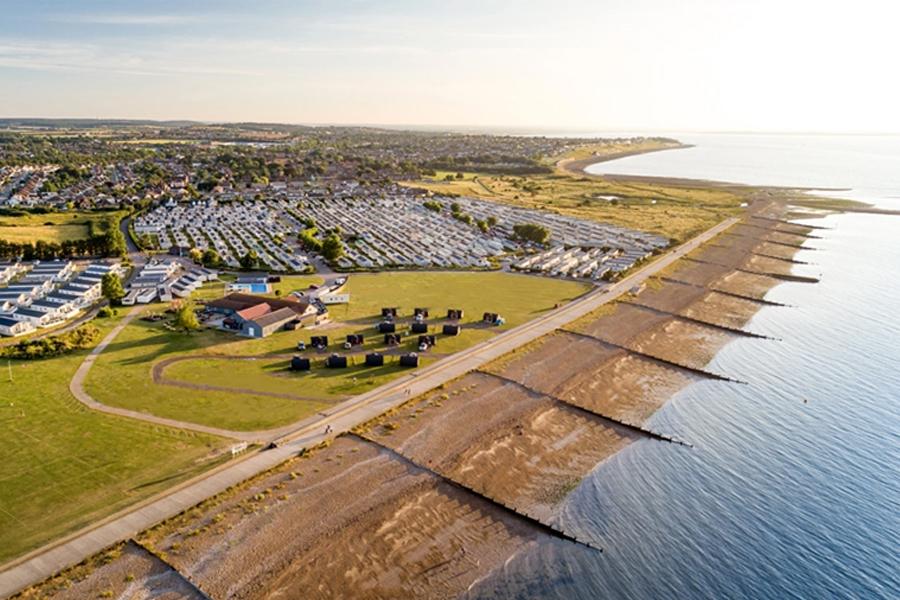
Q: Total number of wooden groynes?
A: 11